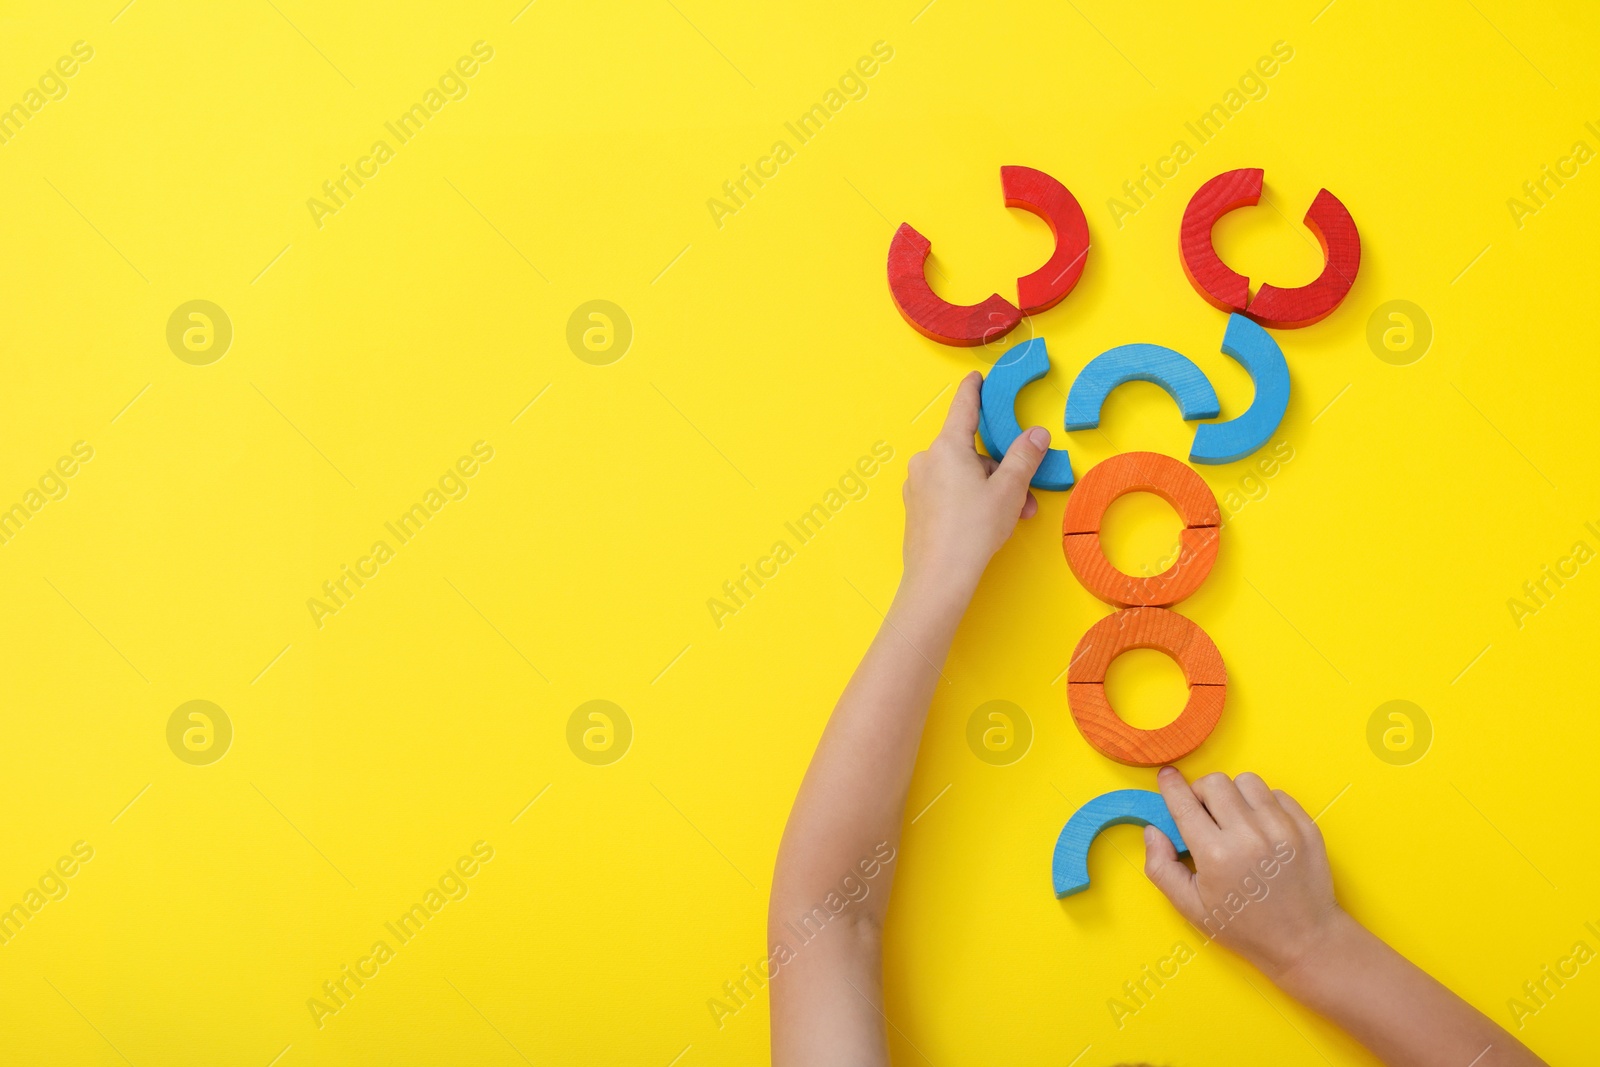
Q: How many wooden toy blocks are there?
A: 12